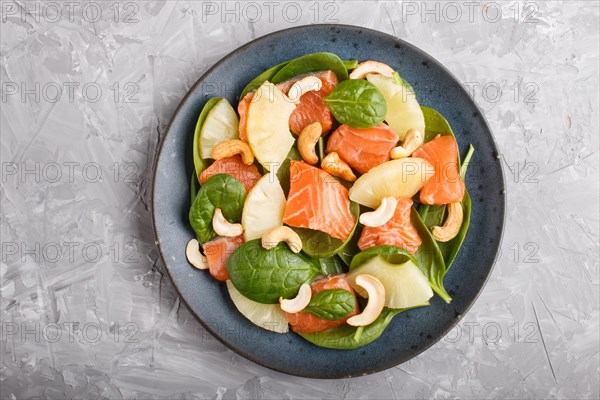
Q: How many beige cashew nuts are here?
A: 13